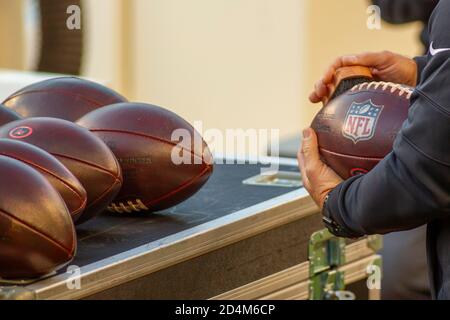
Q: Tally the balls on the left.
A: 6